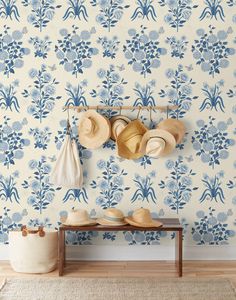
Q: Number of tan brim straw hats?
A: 8